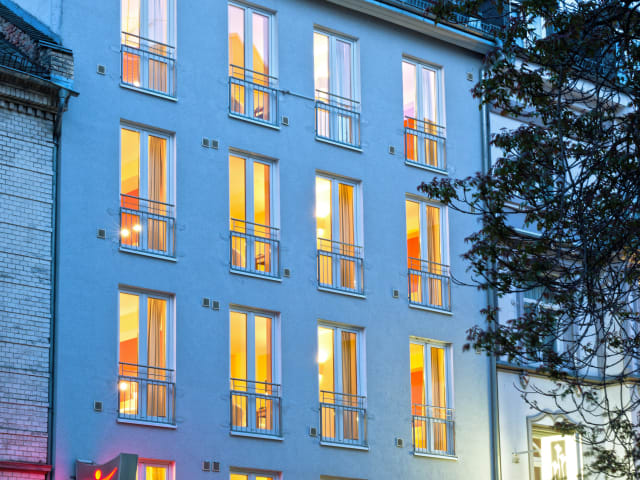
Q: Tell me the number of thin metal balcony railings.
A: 12